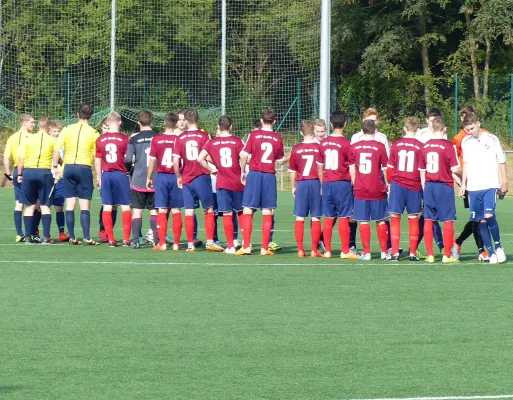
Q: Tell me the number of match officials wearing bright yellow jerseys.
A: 3